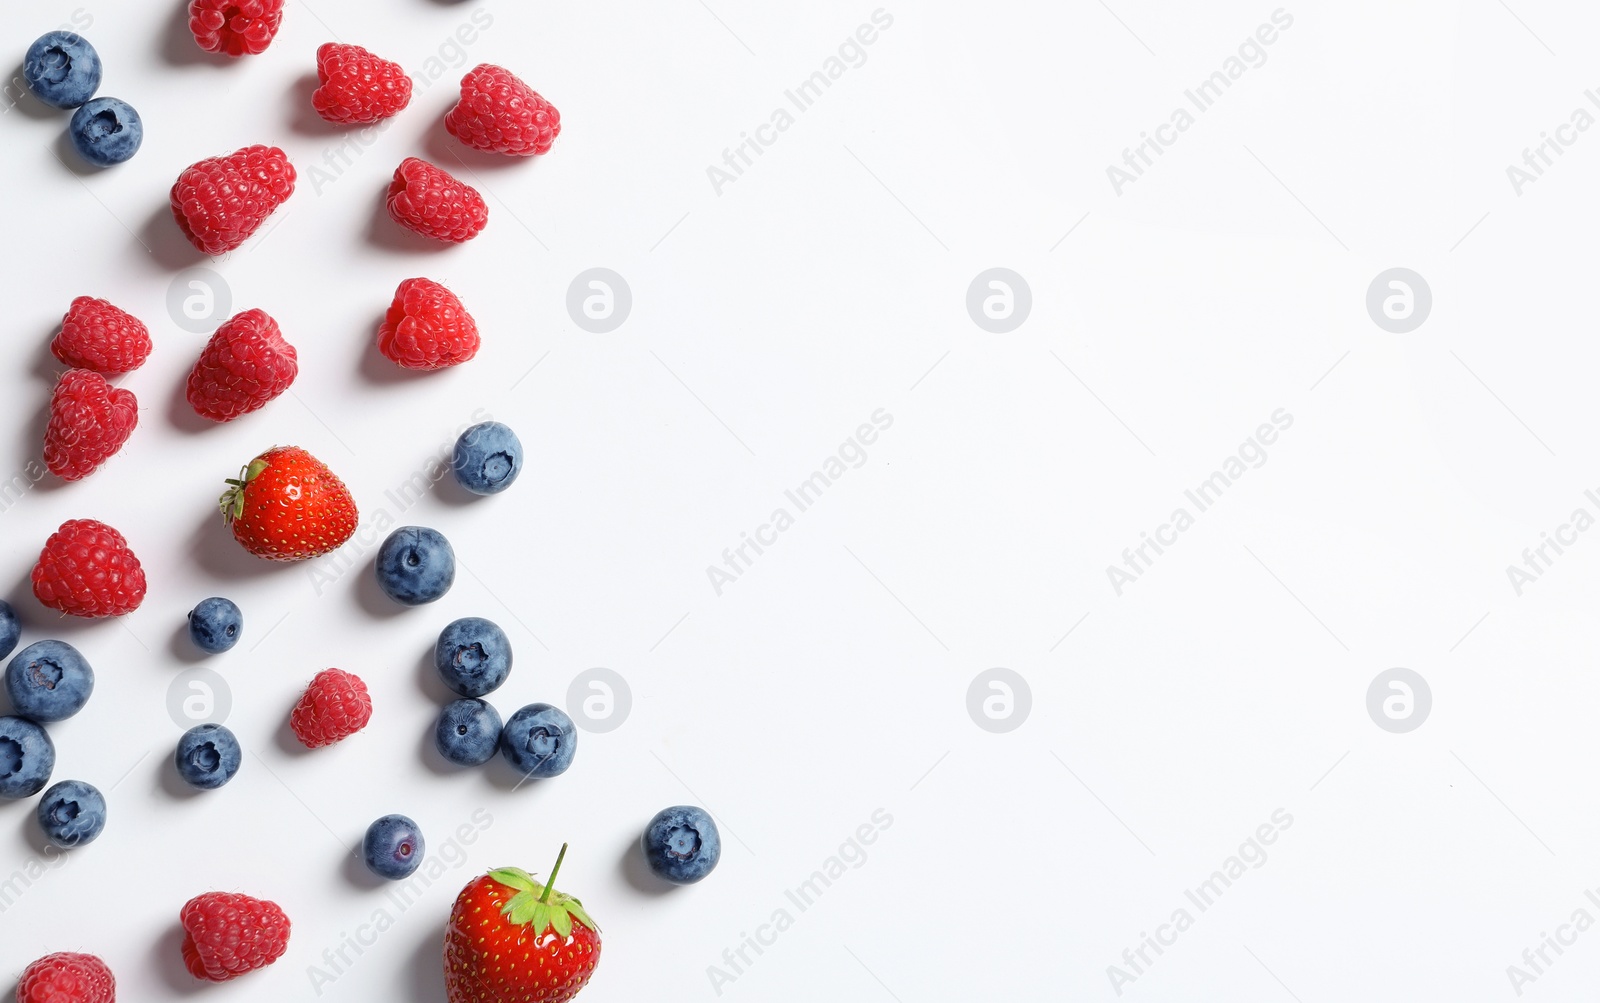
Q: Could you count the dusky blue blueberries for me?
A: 15